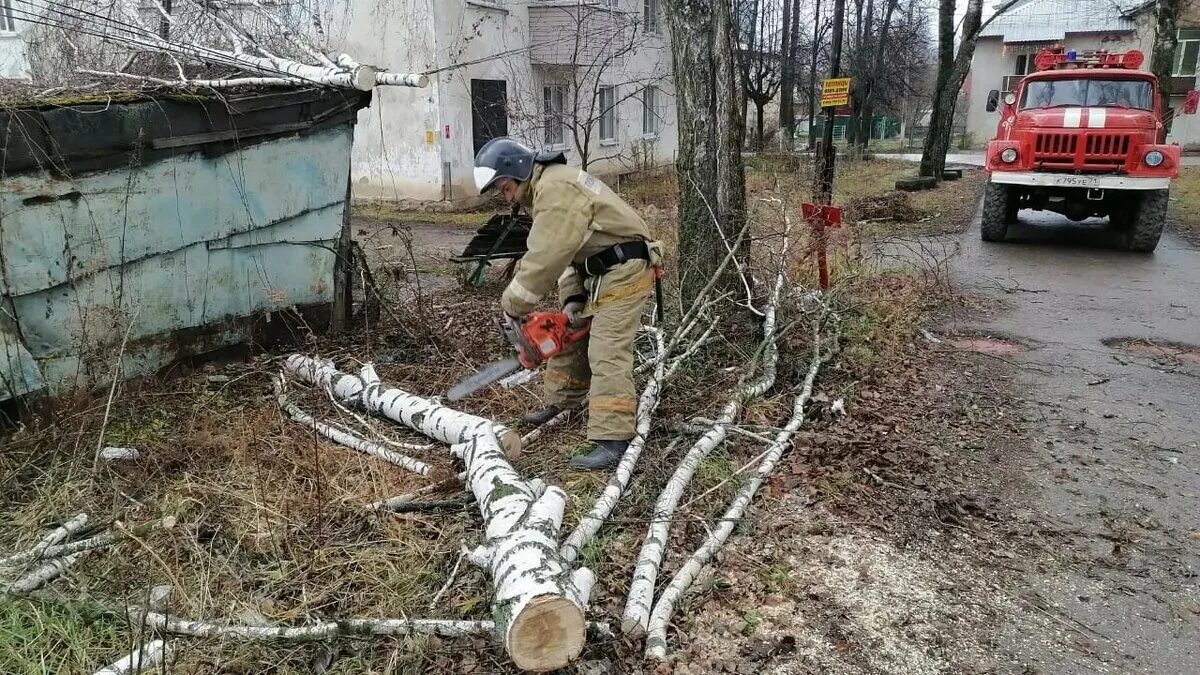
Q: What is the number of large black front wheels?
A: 2